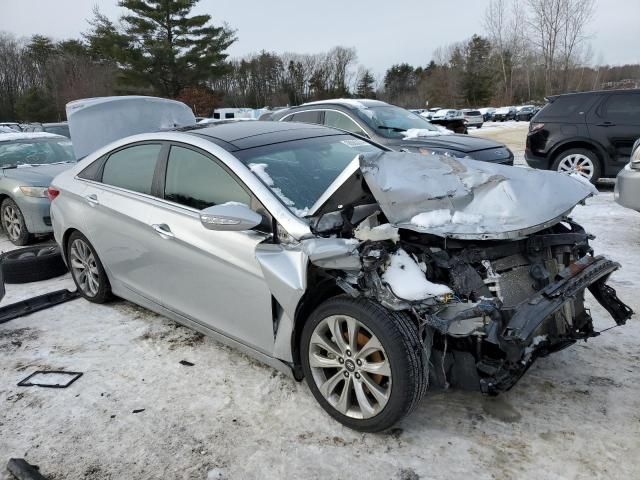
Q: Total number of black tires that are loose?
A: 1